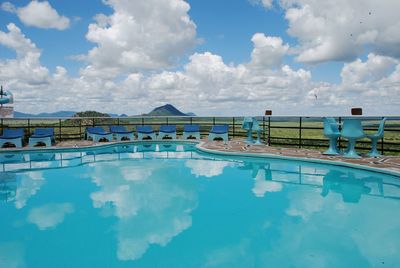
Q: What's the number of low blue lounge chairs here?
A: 8